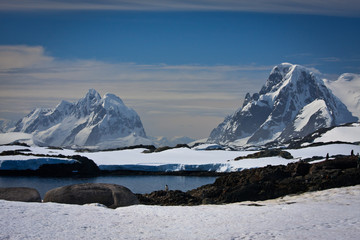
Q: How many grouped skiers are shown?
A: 0